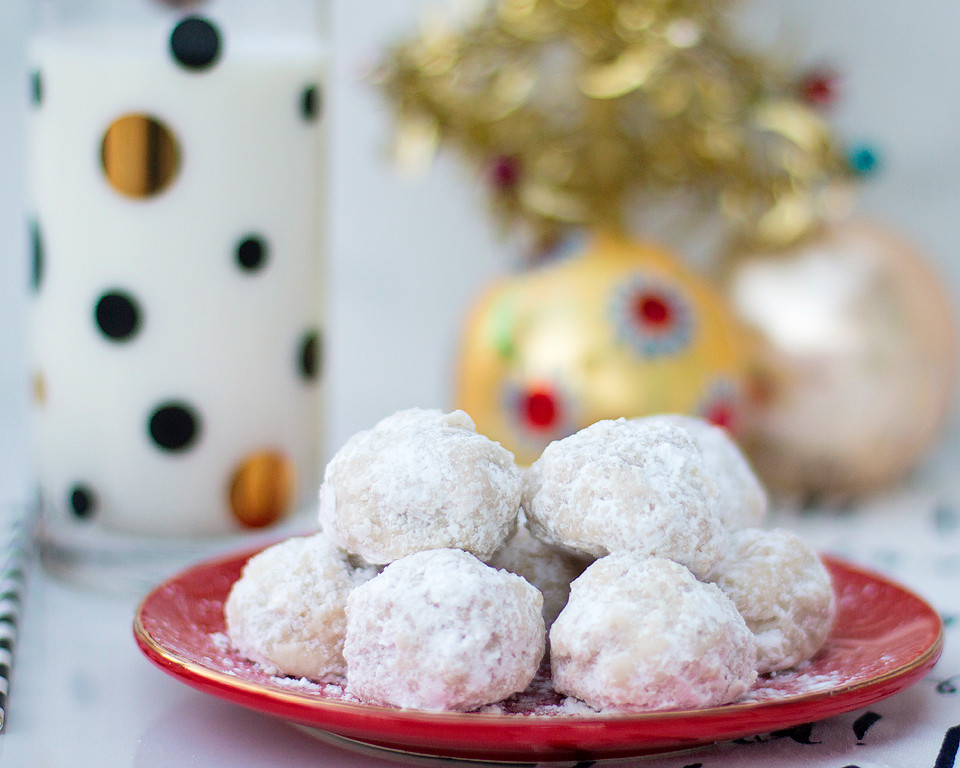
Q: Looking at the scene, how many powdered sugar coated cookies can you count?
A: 8